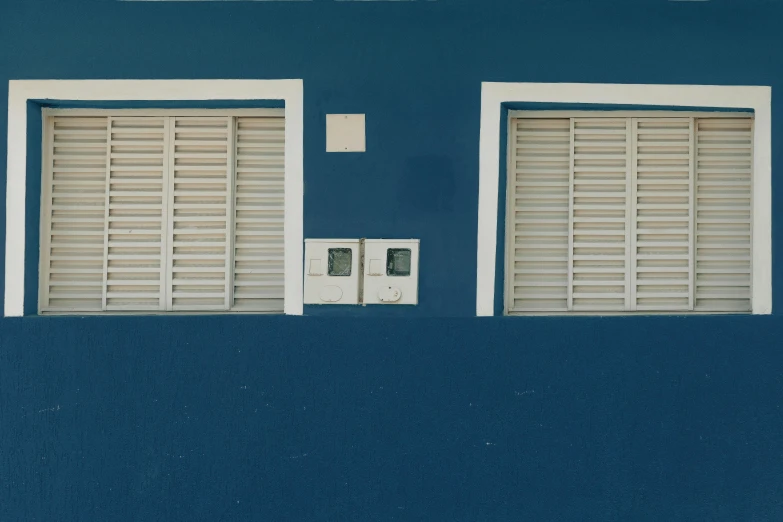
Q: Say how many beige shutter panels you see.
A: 8